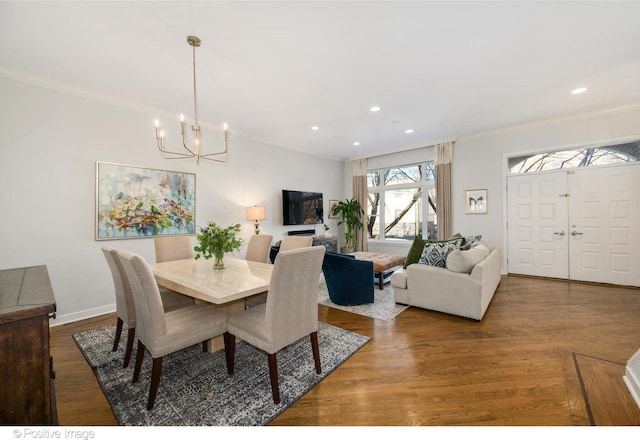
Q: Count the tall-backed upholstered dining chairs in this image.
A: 6